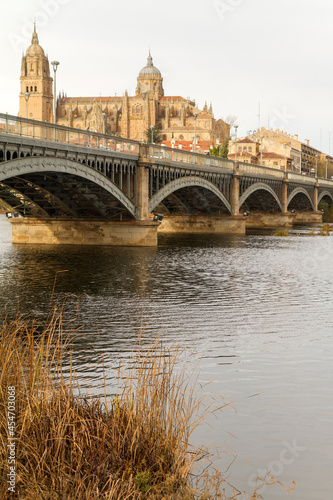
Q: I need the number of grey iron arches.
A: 5